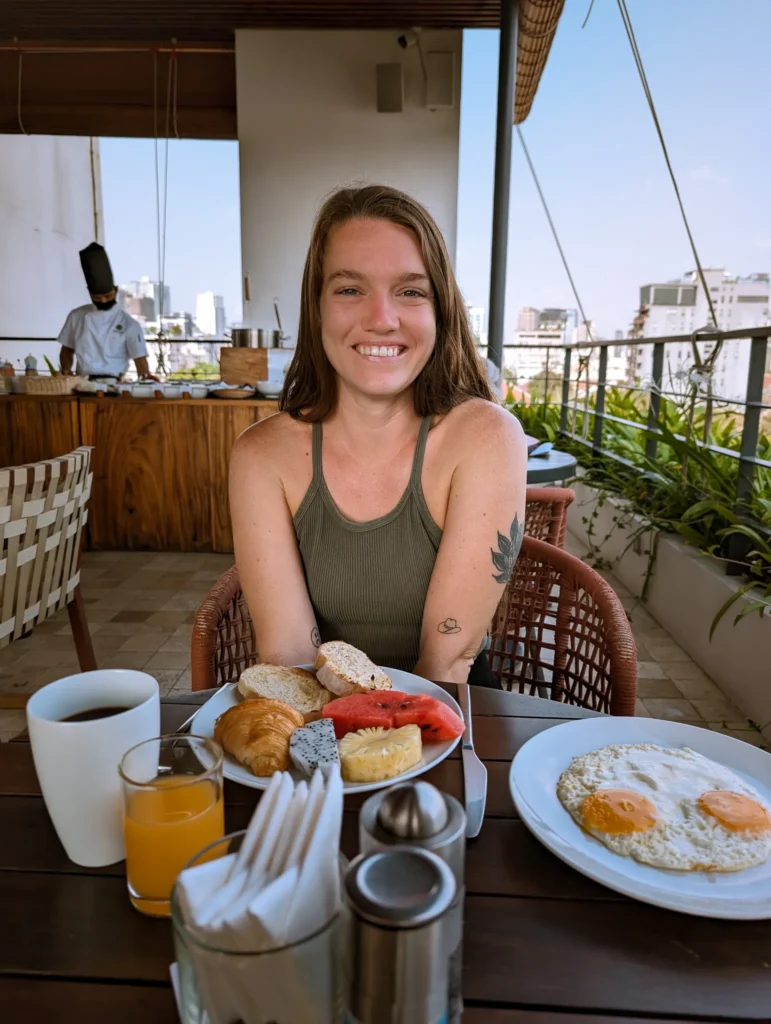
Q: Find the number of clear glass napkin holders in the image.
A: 1